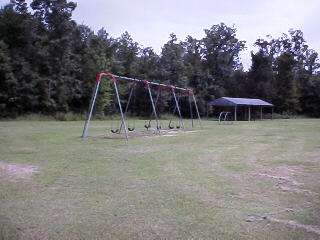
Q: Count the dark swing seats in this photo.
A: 6